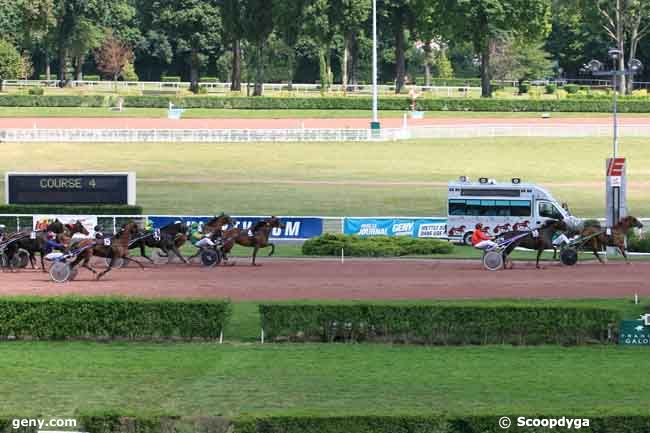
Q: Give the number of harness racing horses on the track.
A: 8